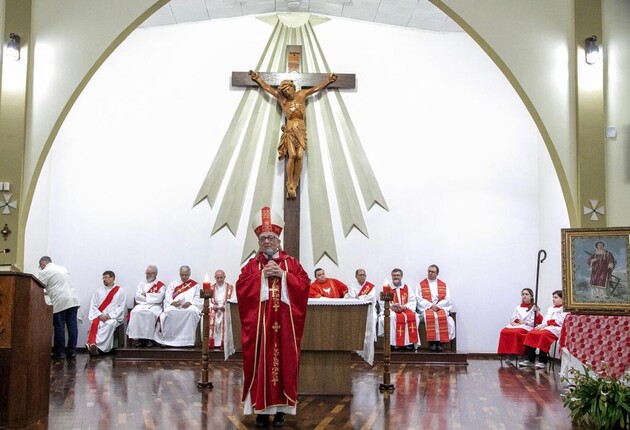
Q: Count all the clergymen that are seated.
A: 8